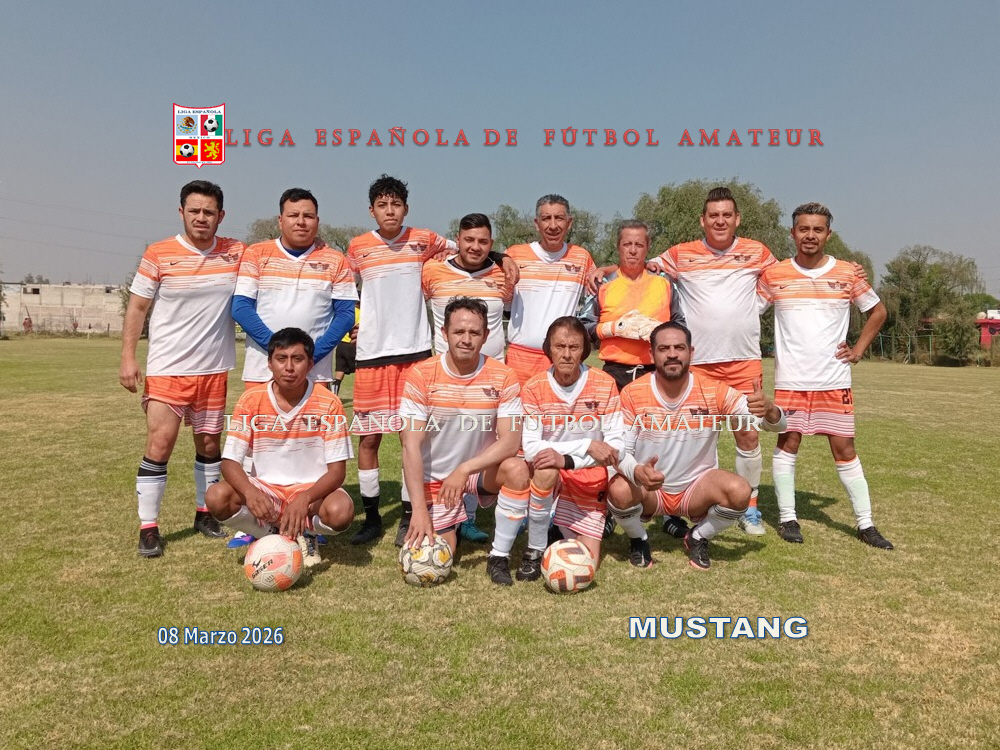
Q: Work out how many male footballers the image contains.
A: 12